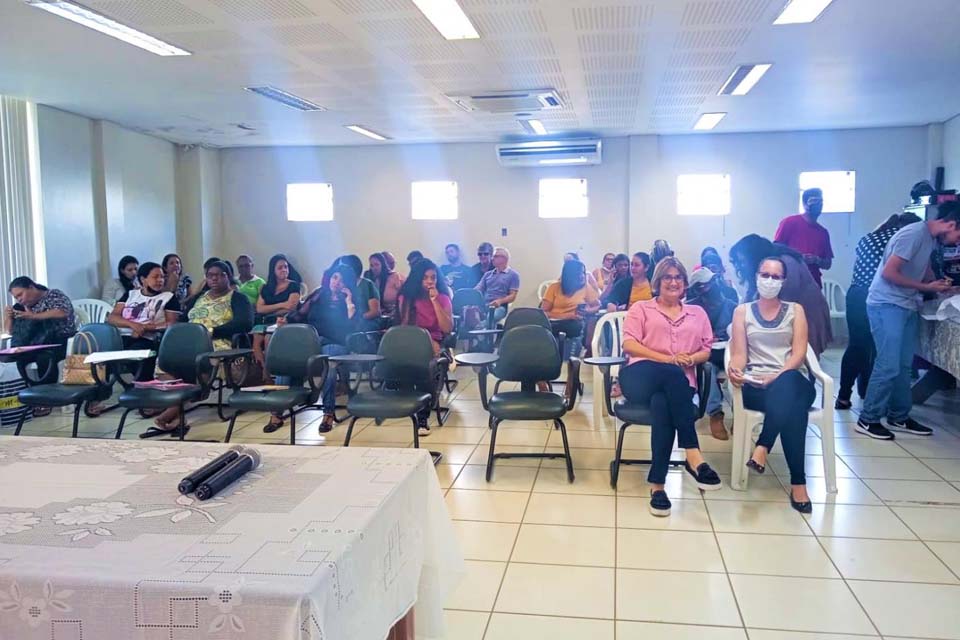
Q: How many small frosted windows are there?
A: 5